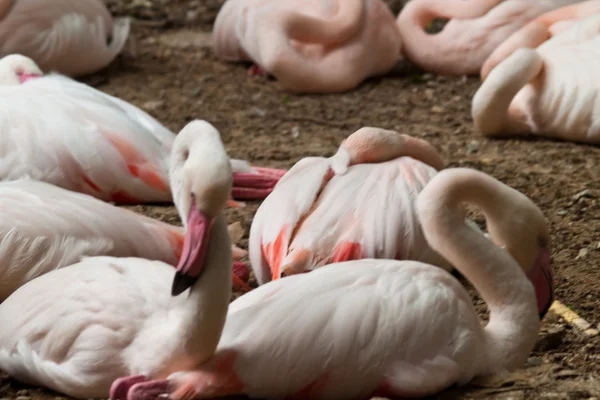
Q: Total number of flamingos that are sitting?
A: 10